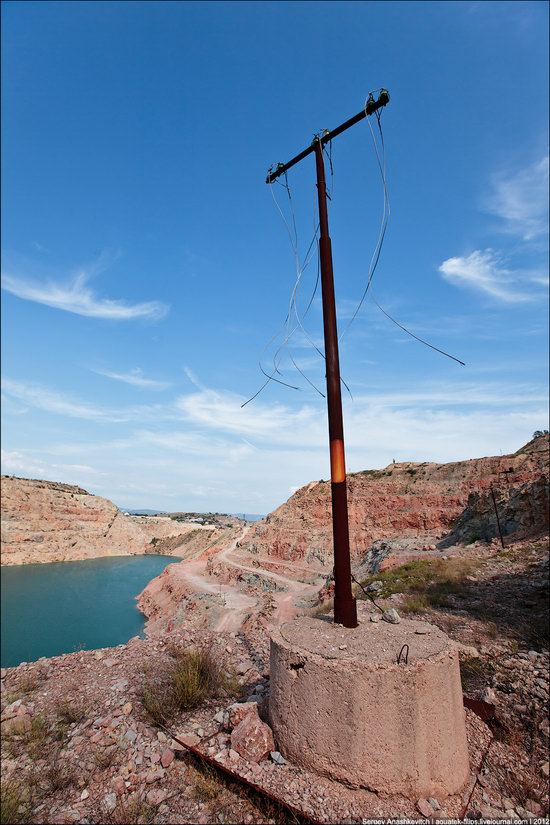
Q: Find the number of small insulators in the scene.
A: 6